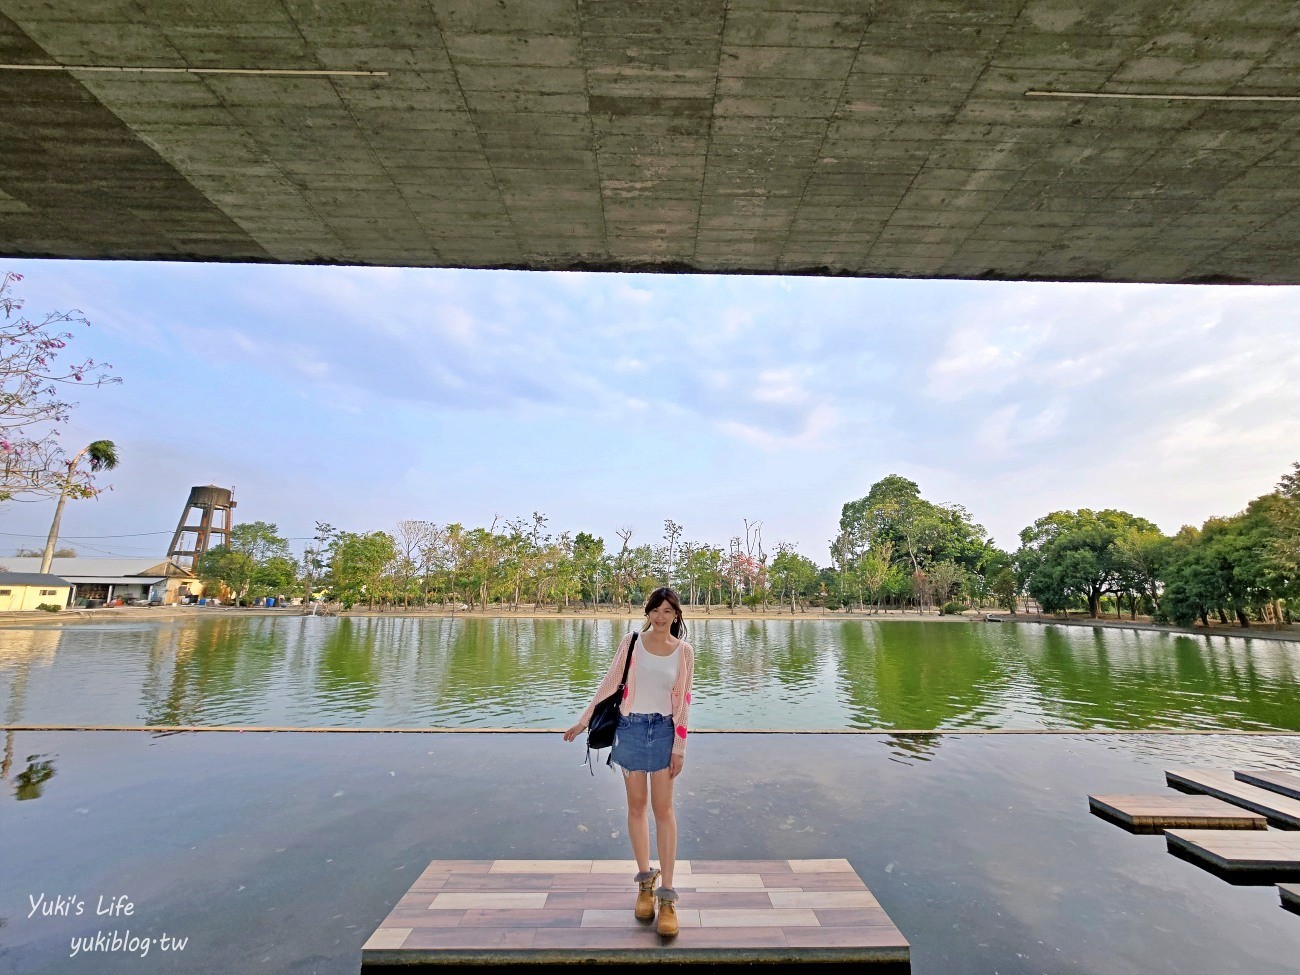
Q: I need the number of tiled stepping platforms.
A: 6